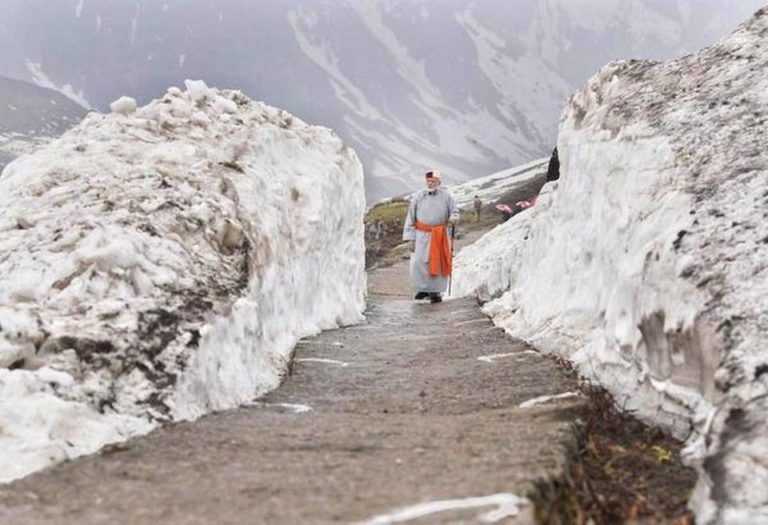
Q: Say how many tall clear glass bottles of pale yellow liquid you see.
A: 0